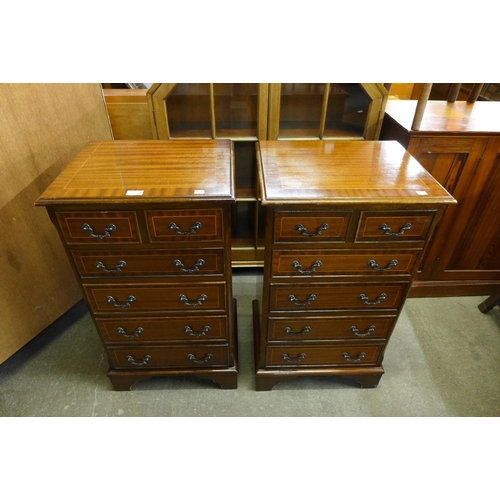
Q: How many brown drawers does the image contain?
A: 12